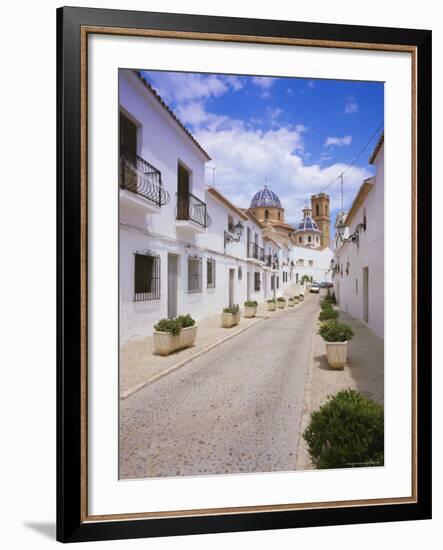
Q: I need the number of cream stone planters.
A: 9